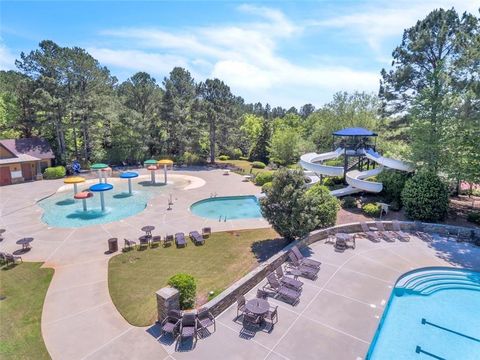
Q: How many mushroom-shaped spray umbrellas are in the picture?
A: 9